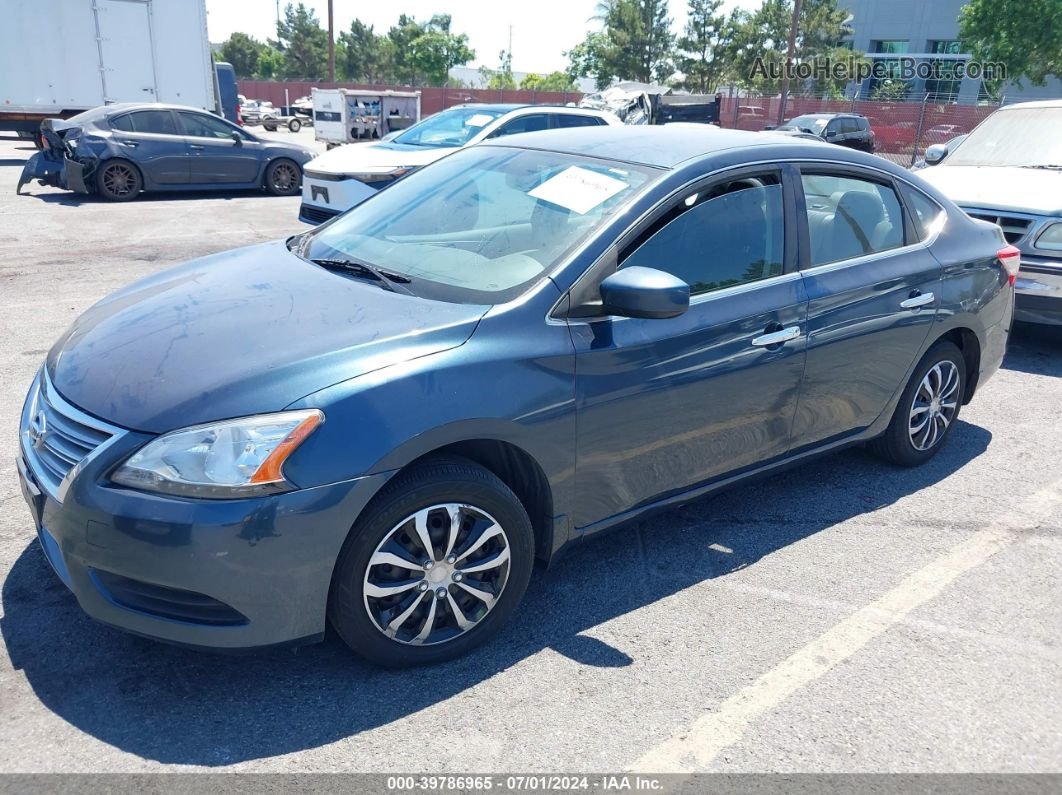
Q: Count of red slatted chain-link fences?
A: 1